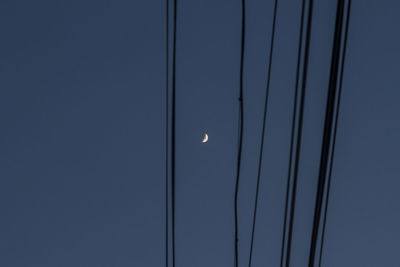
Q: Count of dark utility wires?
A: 8